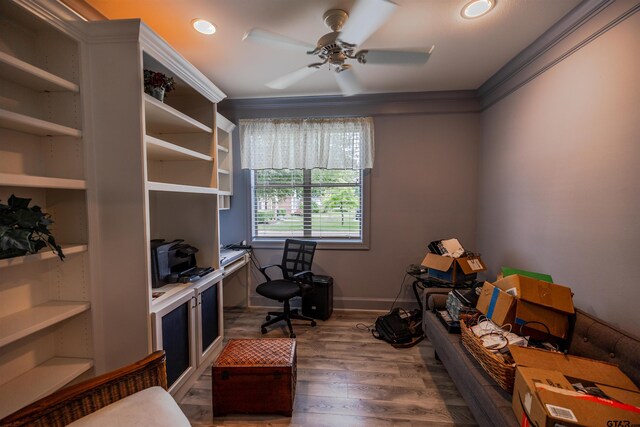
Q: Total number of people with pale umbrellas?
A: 0